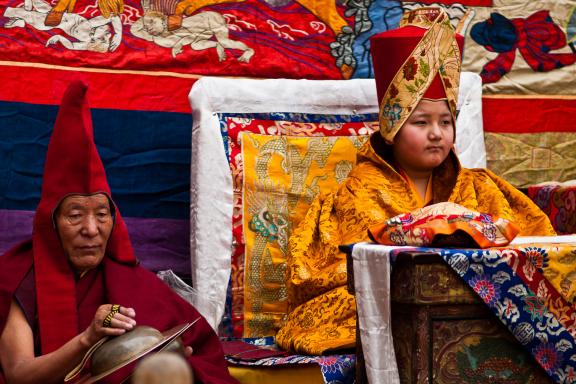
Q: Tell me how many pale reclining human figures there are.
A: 2